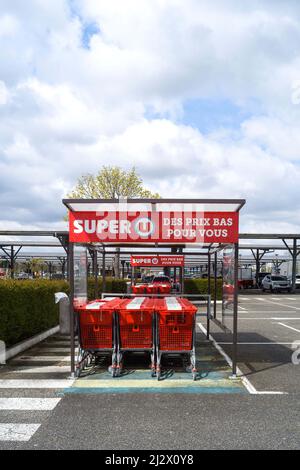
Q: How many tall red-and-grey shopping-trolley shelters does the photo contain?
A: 2